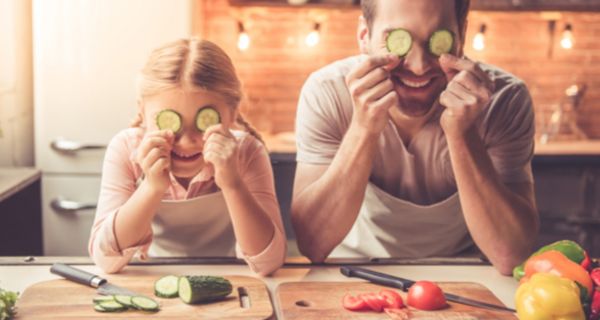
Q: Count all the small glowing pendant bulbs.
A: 4